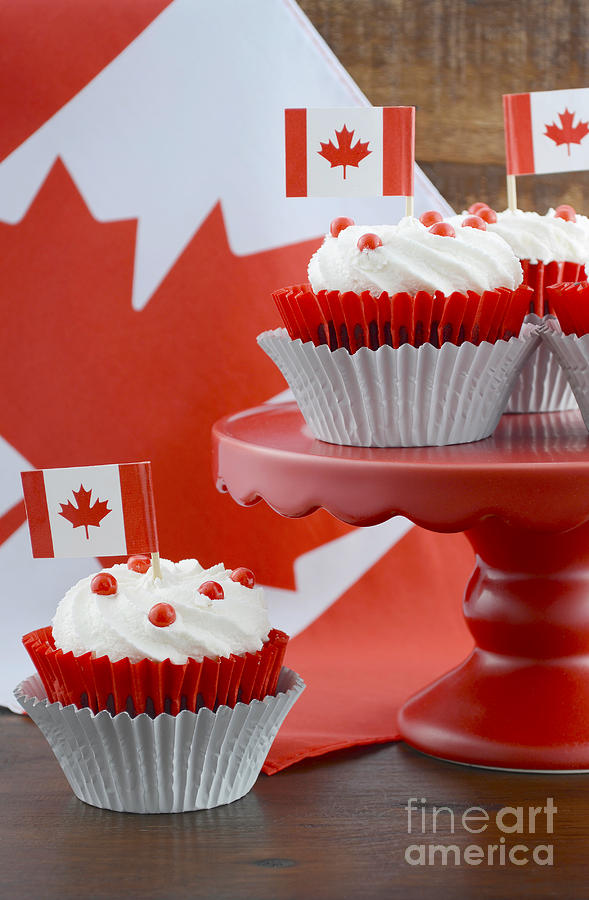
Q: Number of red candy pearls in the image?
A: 13